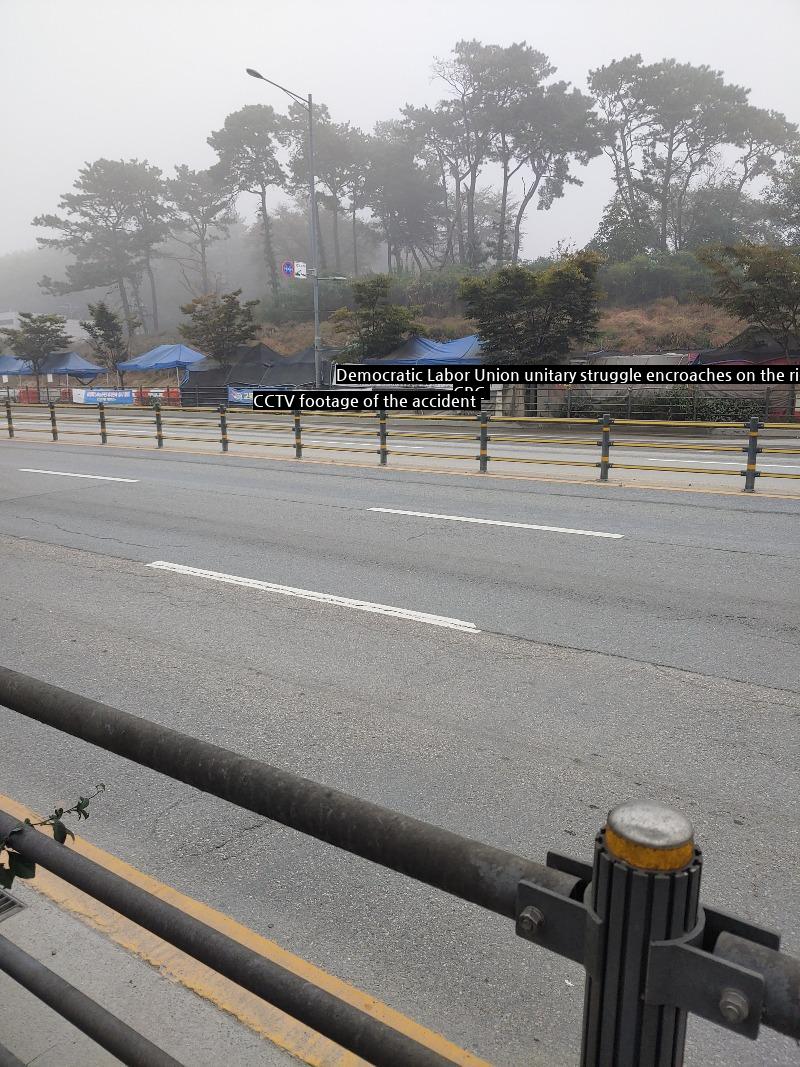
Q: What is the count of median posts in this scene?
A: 10